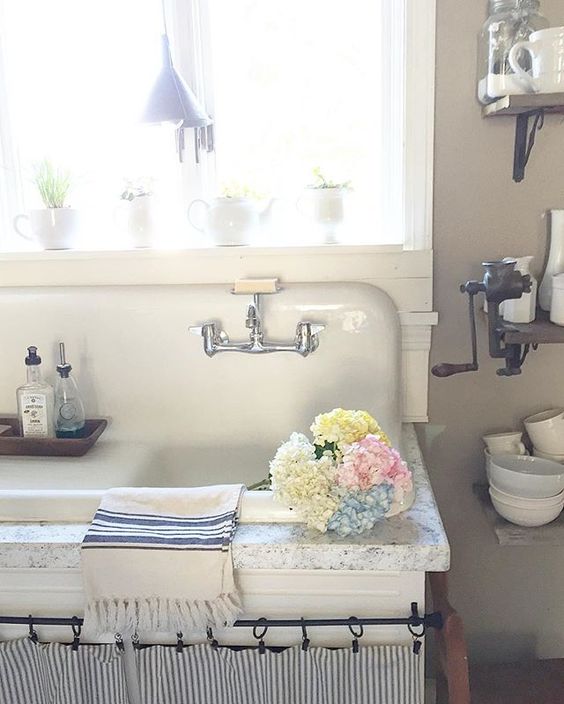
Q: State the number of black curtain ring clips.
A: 10